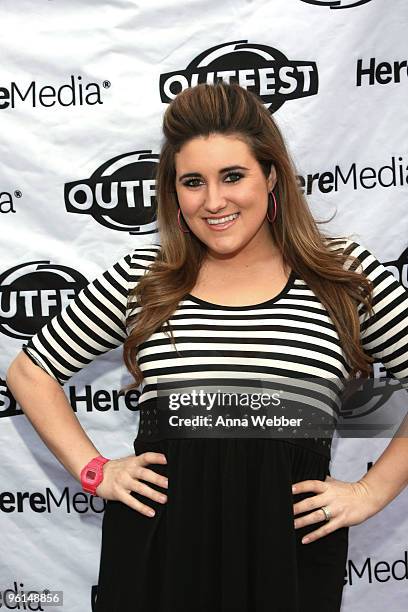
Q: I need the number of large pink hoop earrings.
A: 2